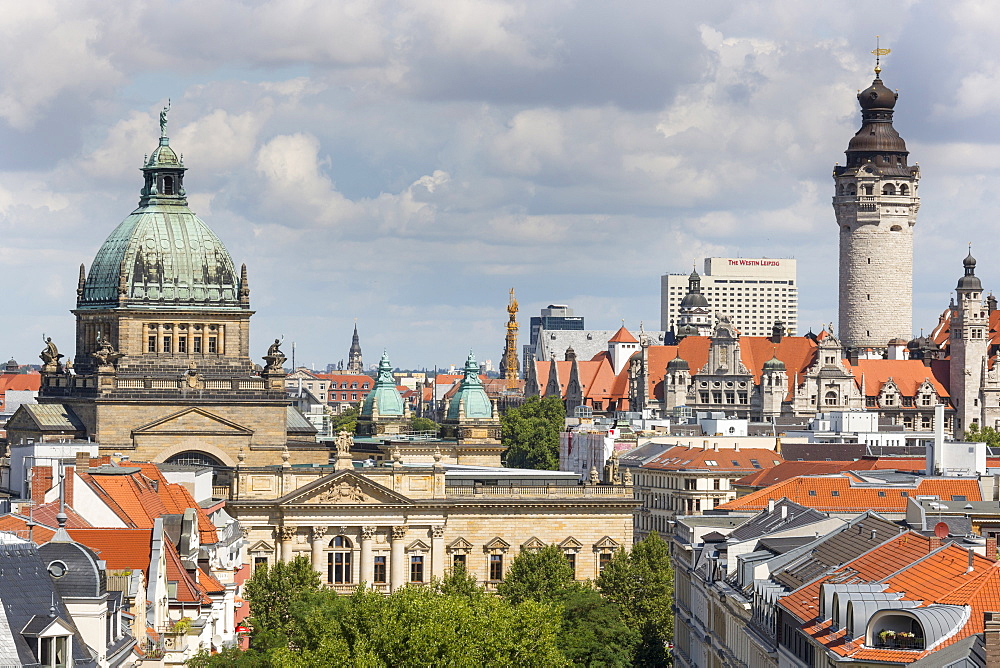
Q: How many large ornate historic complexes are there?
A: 2